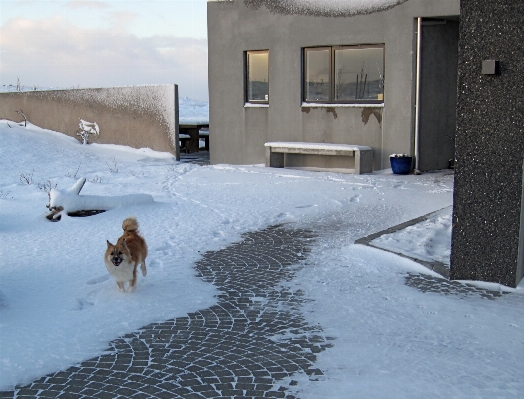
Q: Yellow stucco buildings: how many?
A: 0